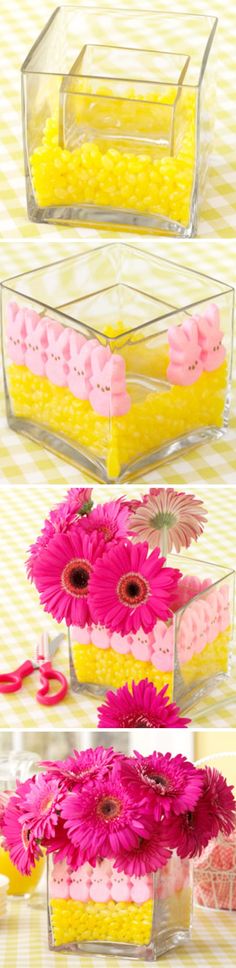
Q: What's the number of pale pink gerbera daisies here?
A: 1